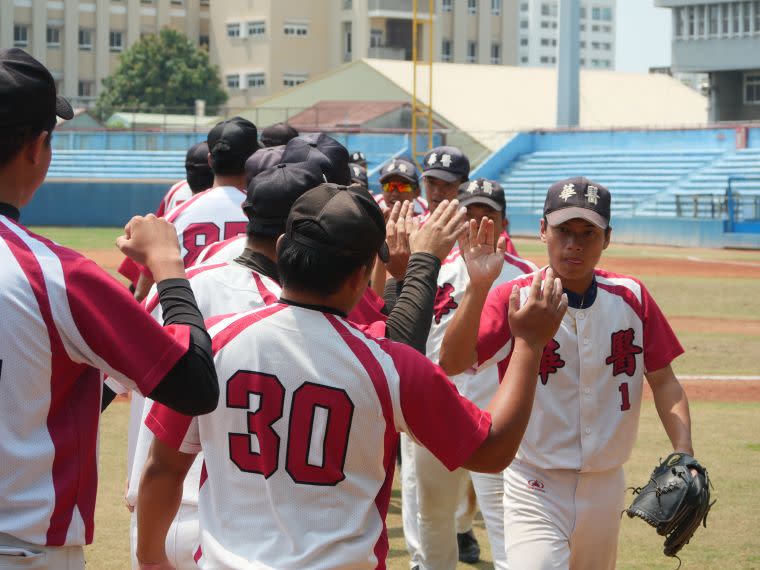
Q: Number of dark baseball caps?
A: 14